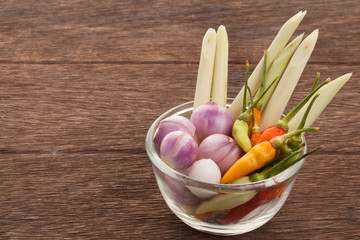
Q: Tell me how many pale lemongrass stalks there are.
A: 6